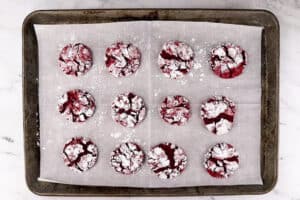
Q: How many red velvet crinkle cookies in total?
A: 12